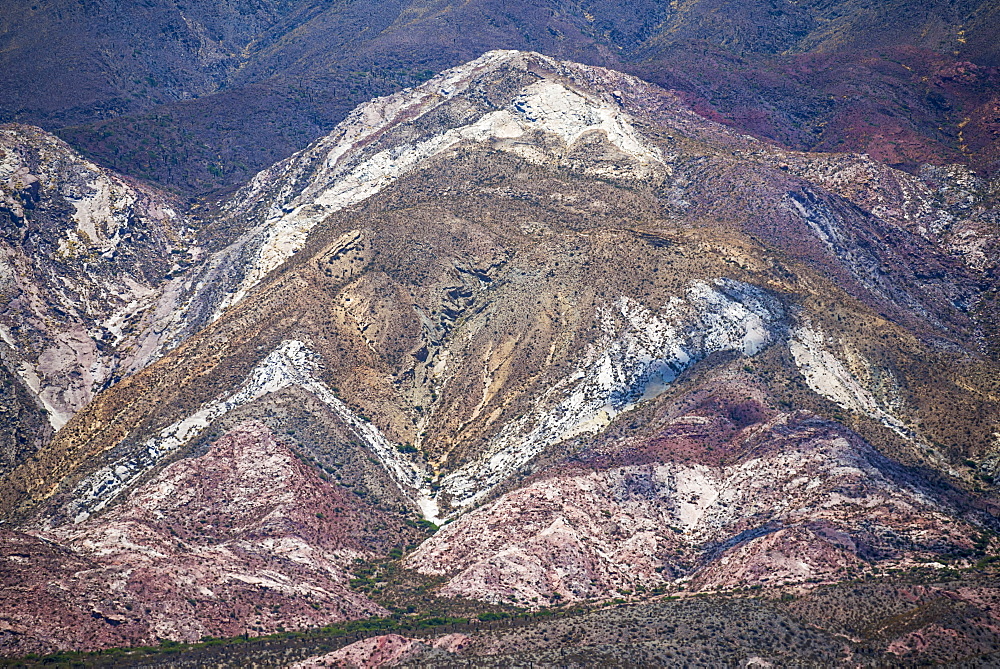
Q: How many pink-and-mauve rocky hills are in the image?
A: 2